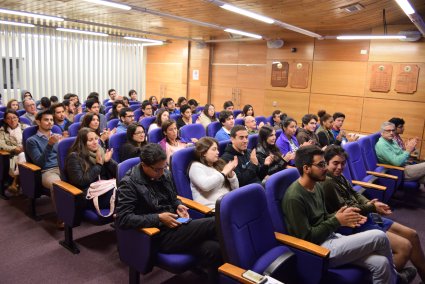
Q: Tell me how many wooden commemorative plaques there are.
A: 4